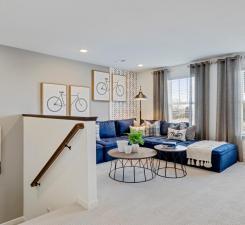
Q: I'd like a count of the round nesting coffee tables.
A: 2